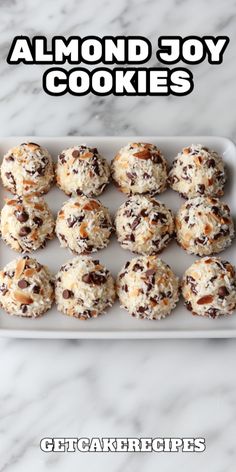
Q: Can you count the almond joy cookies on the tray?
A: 12